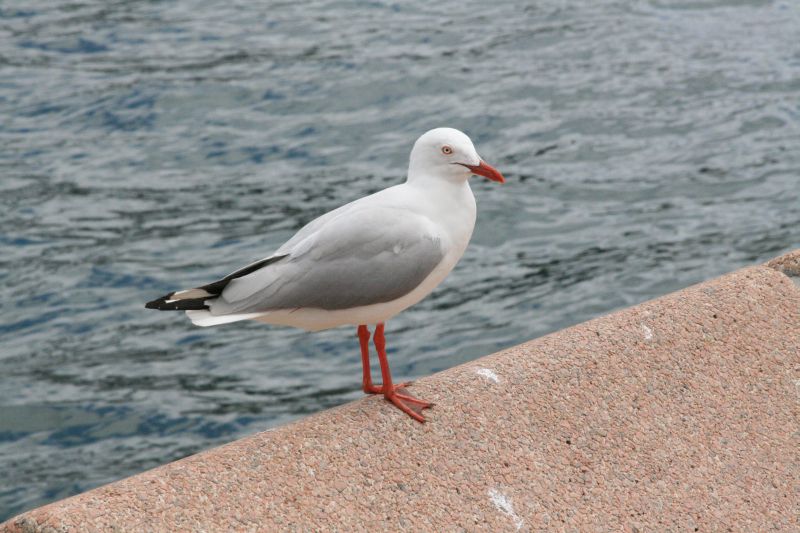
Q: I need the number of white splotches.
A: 3